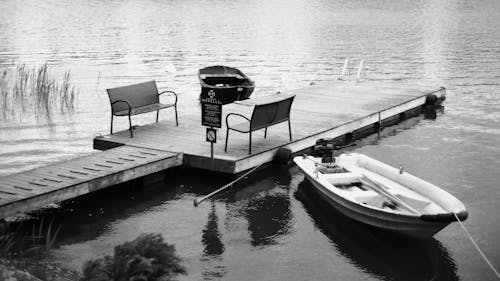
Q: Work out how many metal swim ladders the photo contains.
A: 1